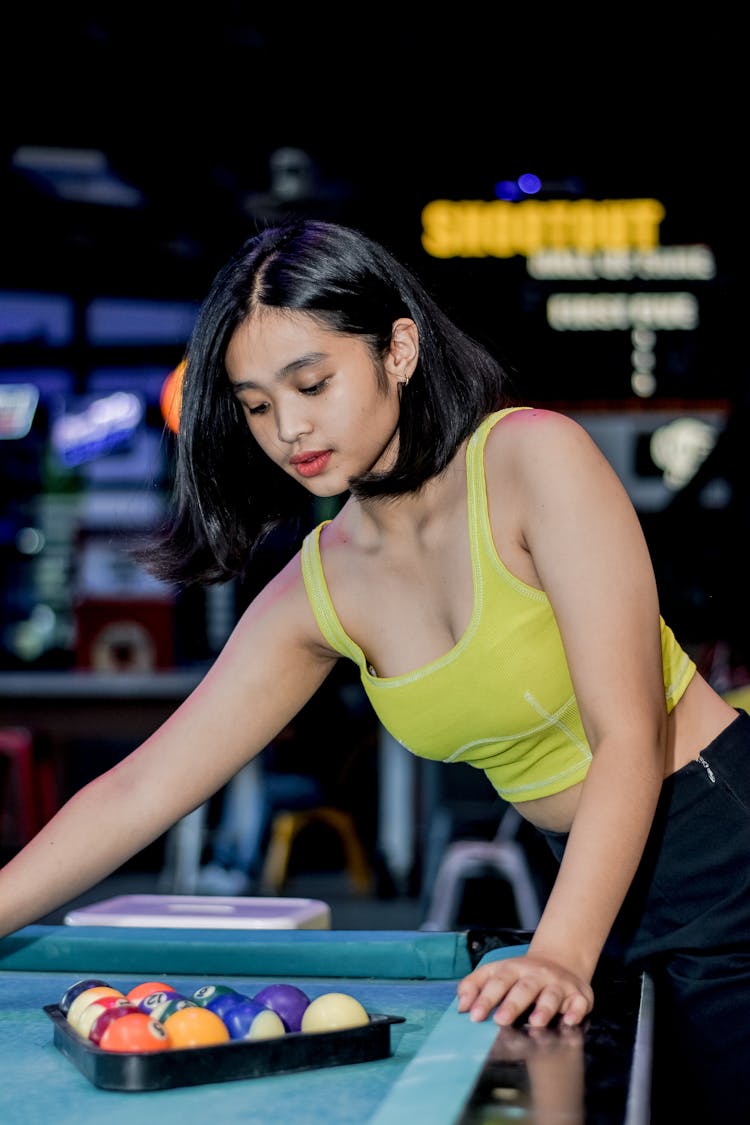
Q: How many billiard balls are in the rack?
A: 14